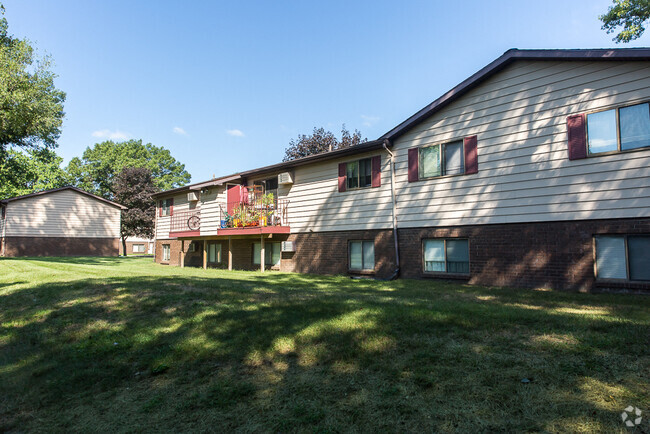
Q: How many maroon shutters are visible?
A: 7